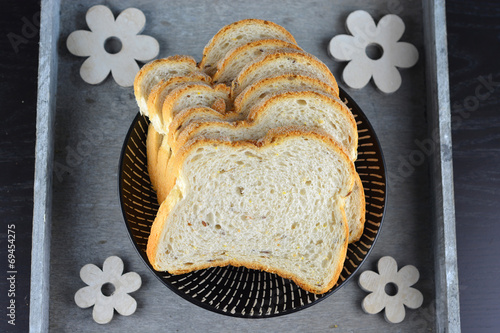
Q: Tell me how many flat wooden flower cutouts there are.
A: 4